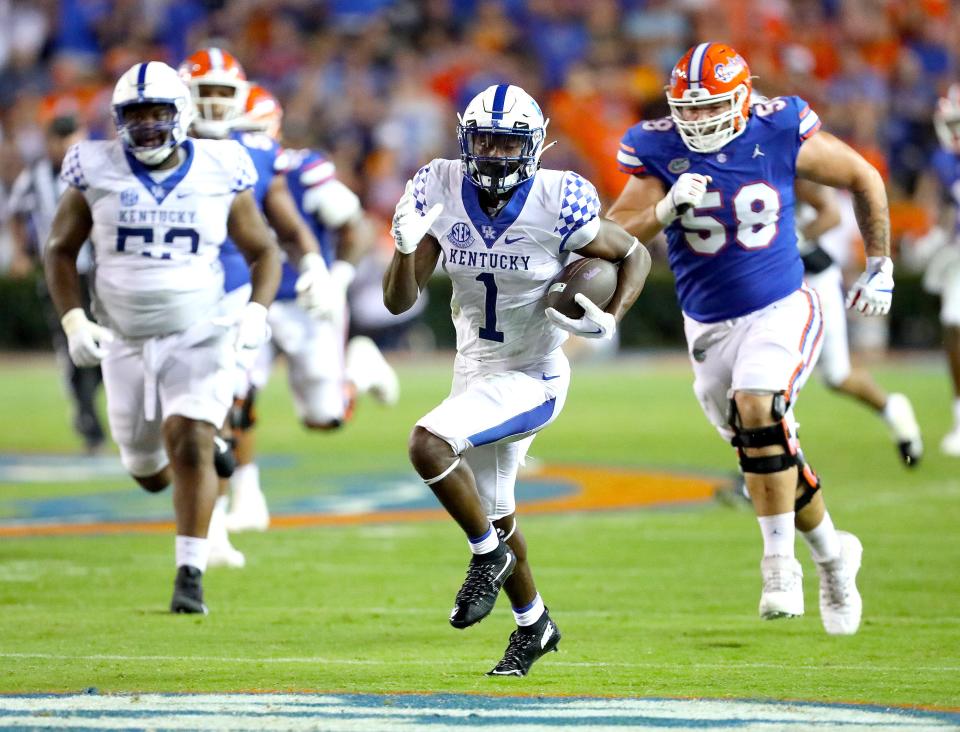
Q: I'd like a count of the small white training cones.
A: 0